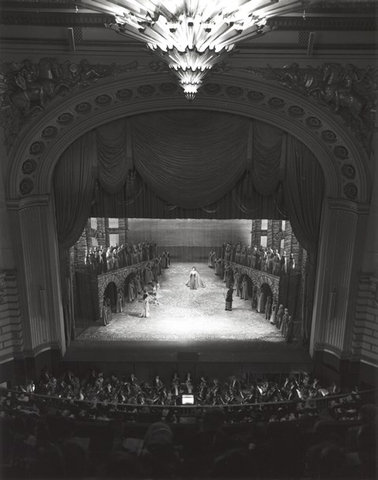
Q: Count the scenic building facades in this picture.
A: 2